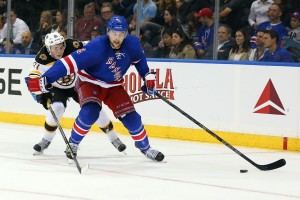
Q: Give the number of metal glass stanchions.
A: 4